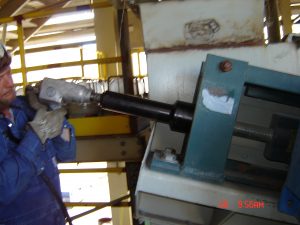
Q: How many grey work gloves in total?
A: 2